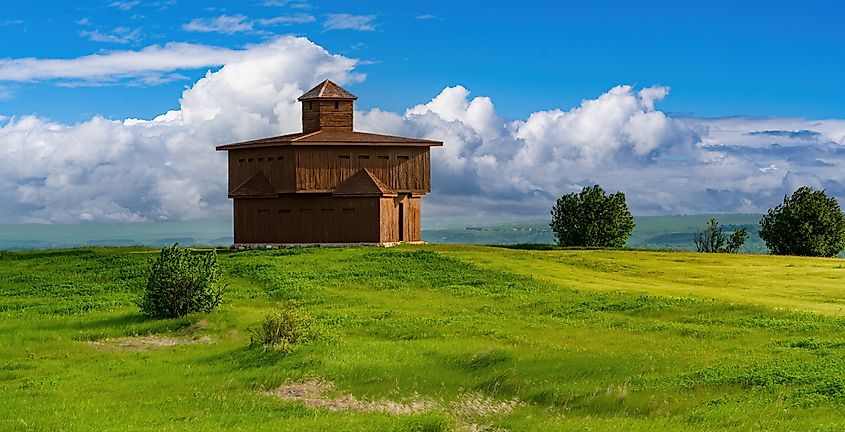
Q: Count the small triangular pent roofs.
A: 2